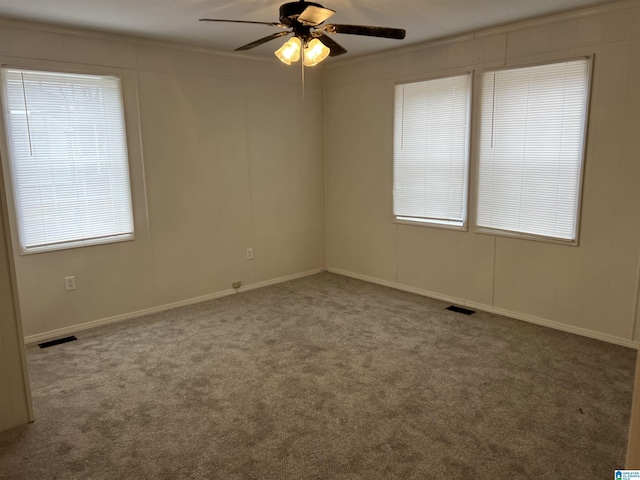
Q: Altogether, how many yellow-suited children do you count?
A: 0